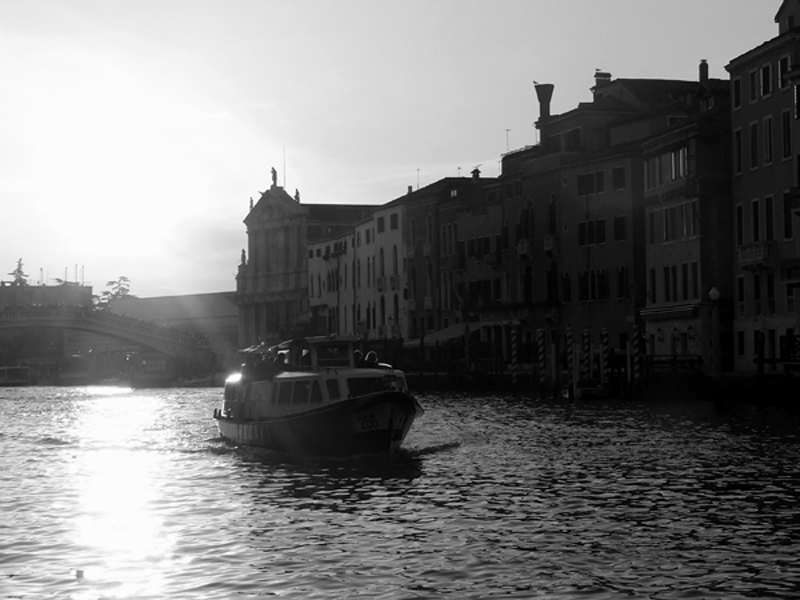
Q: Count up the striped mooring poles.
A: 6